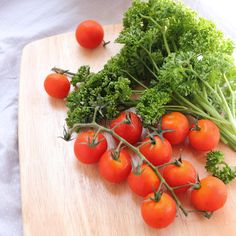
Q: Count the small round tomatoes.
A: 12